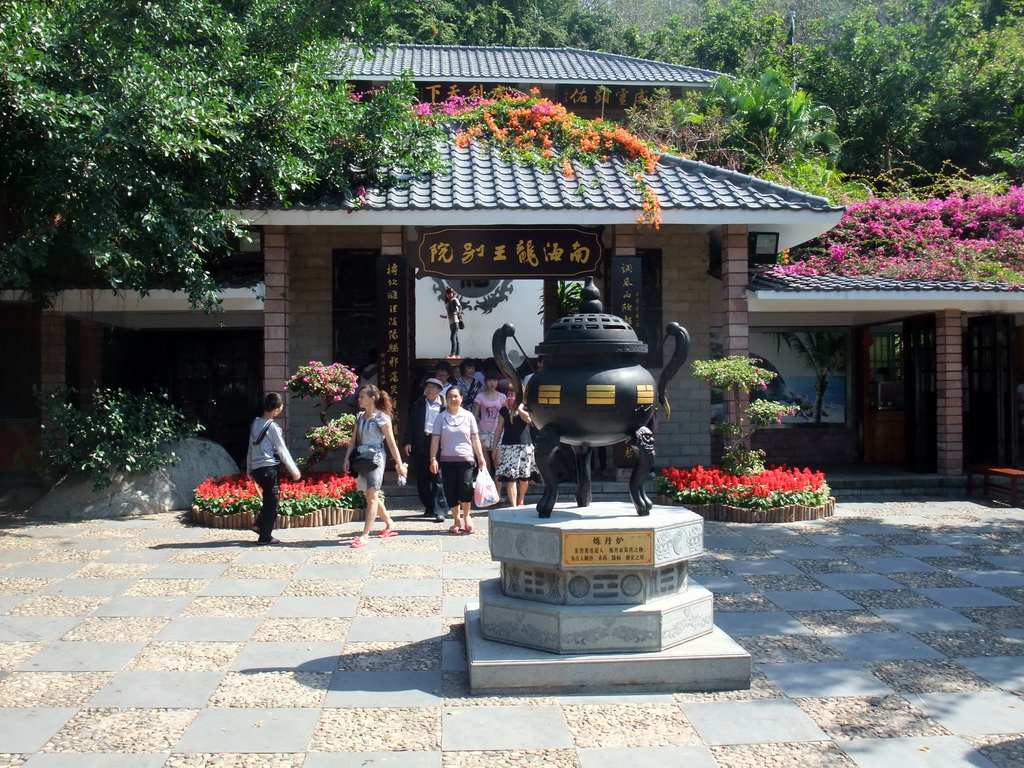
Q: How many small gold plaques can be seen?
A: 3